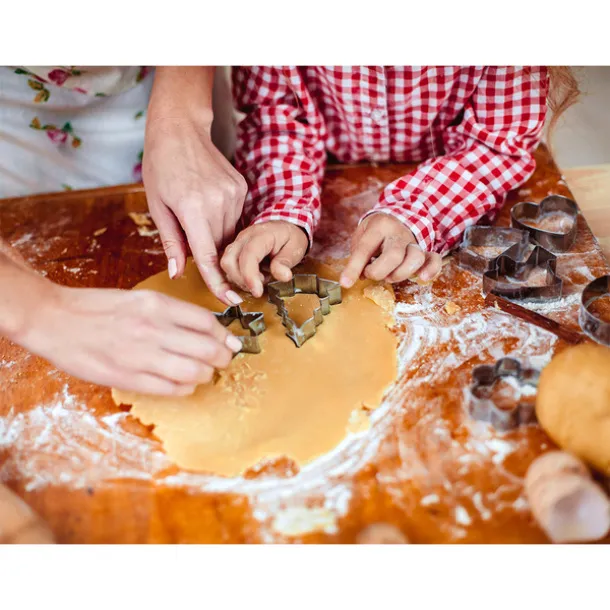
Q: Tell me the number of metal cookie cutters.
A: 7